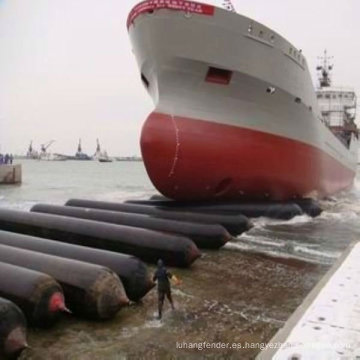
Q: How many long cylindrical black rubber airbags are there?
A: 9